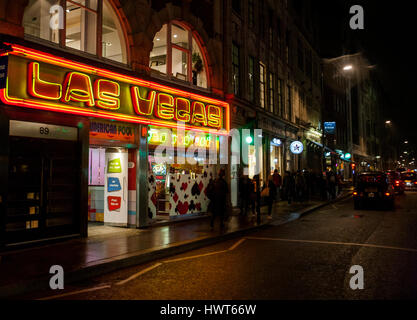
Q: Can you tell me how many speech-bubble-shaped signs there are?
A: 3